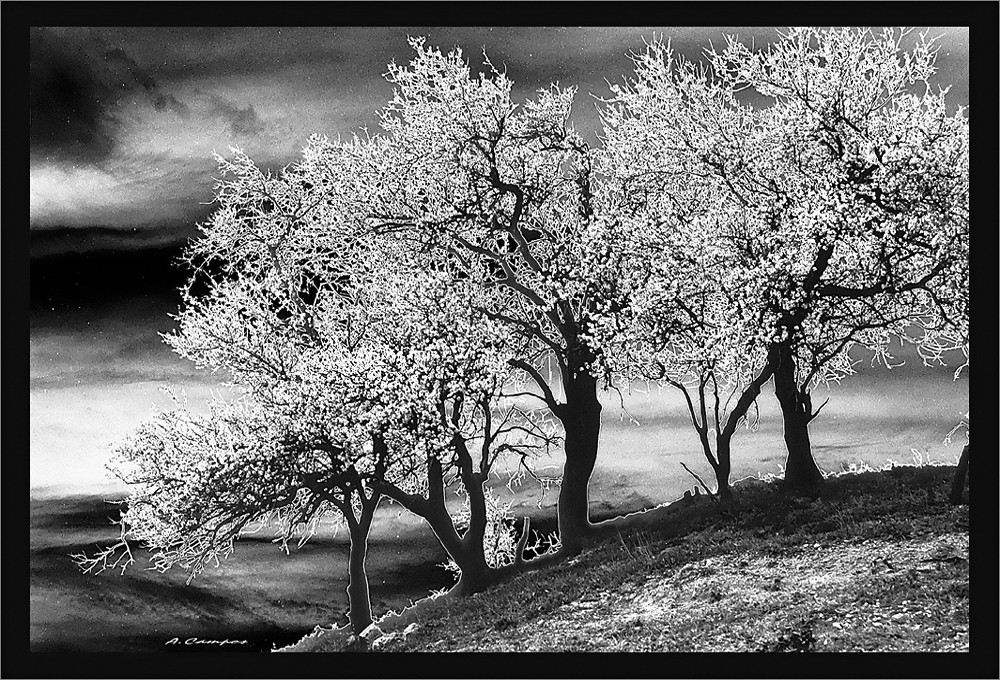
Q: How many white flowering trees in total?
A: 5